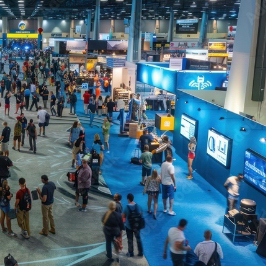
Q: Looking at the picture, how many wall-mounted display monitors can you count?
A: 3